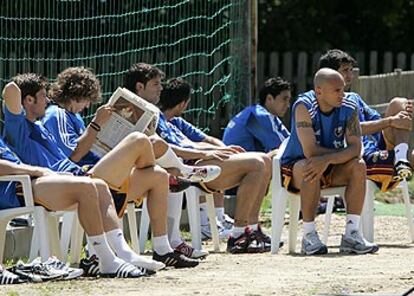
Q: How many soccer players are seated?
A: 8